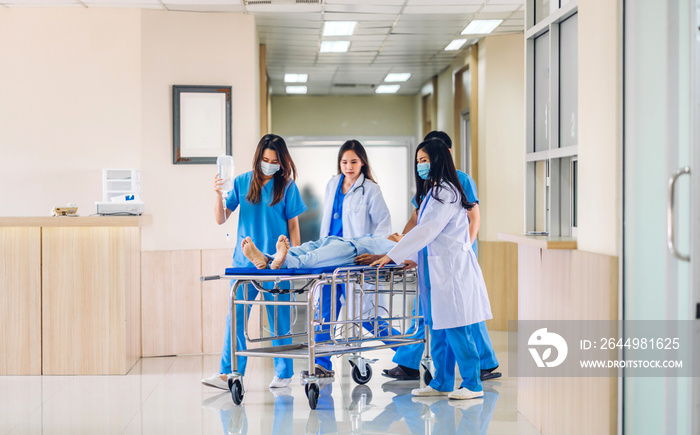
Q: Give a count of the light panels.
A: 8